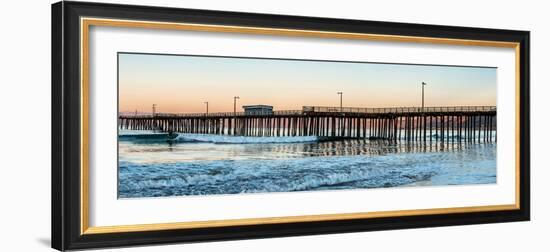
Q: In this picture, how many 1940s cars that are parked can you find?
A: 0